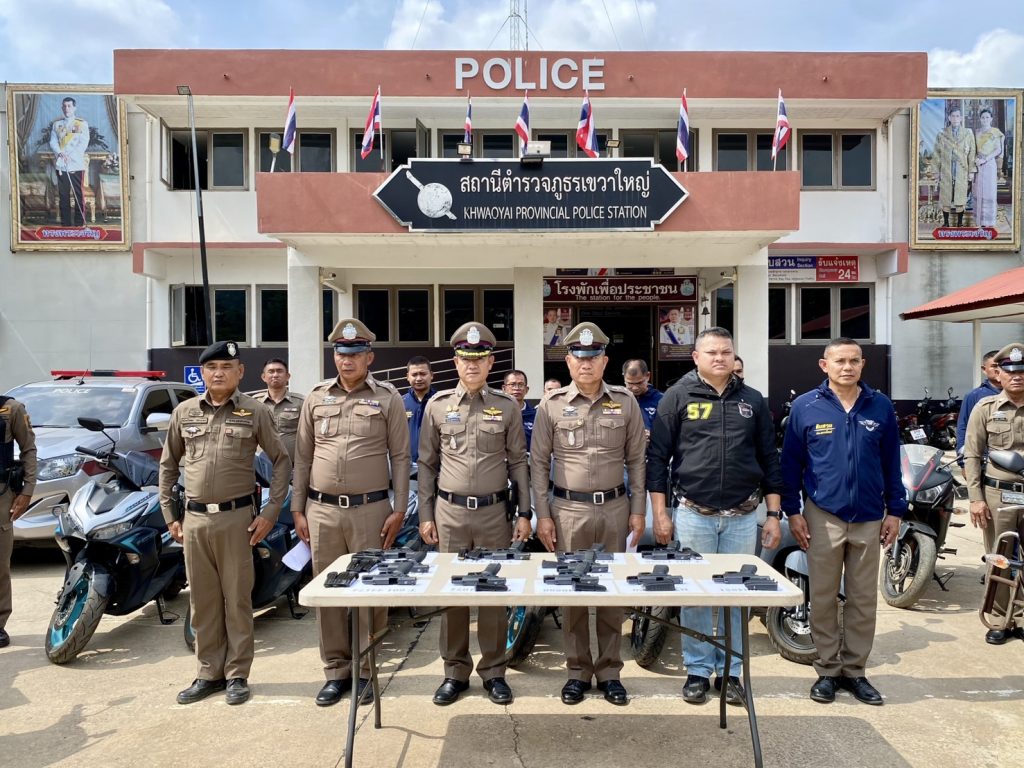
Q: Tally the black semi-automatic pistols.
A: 11